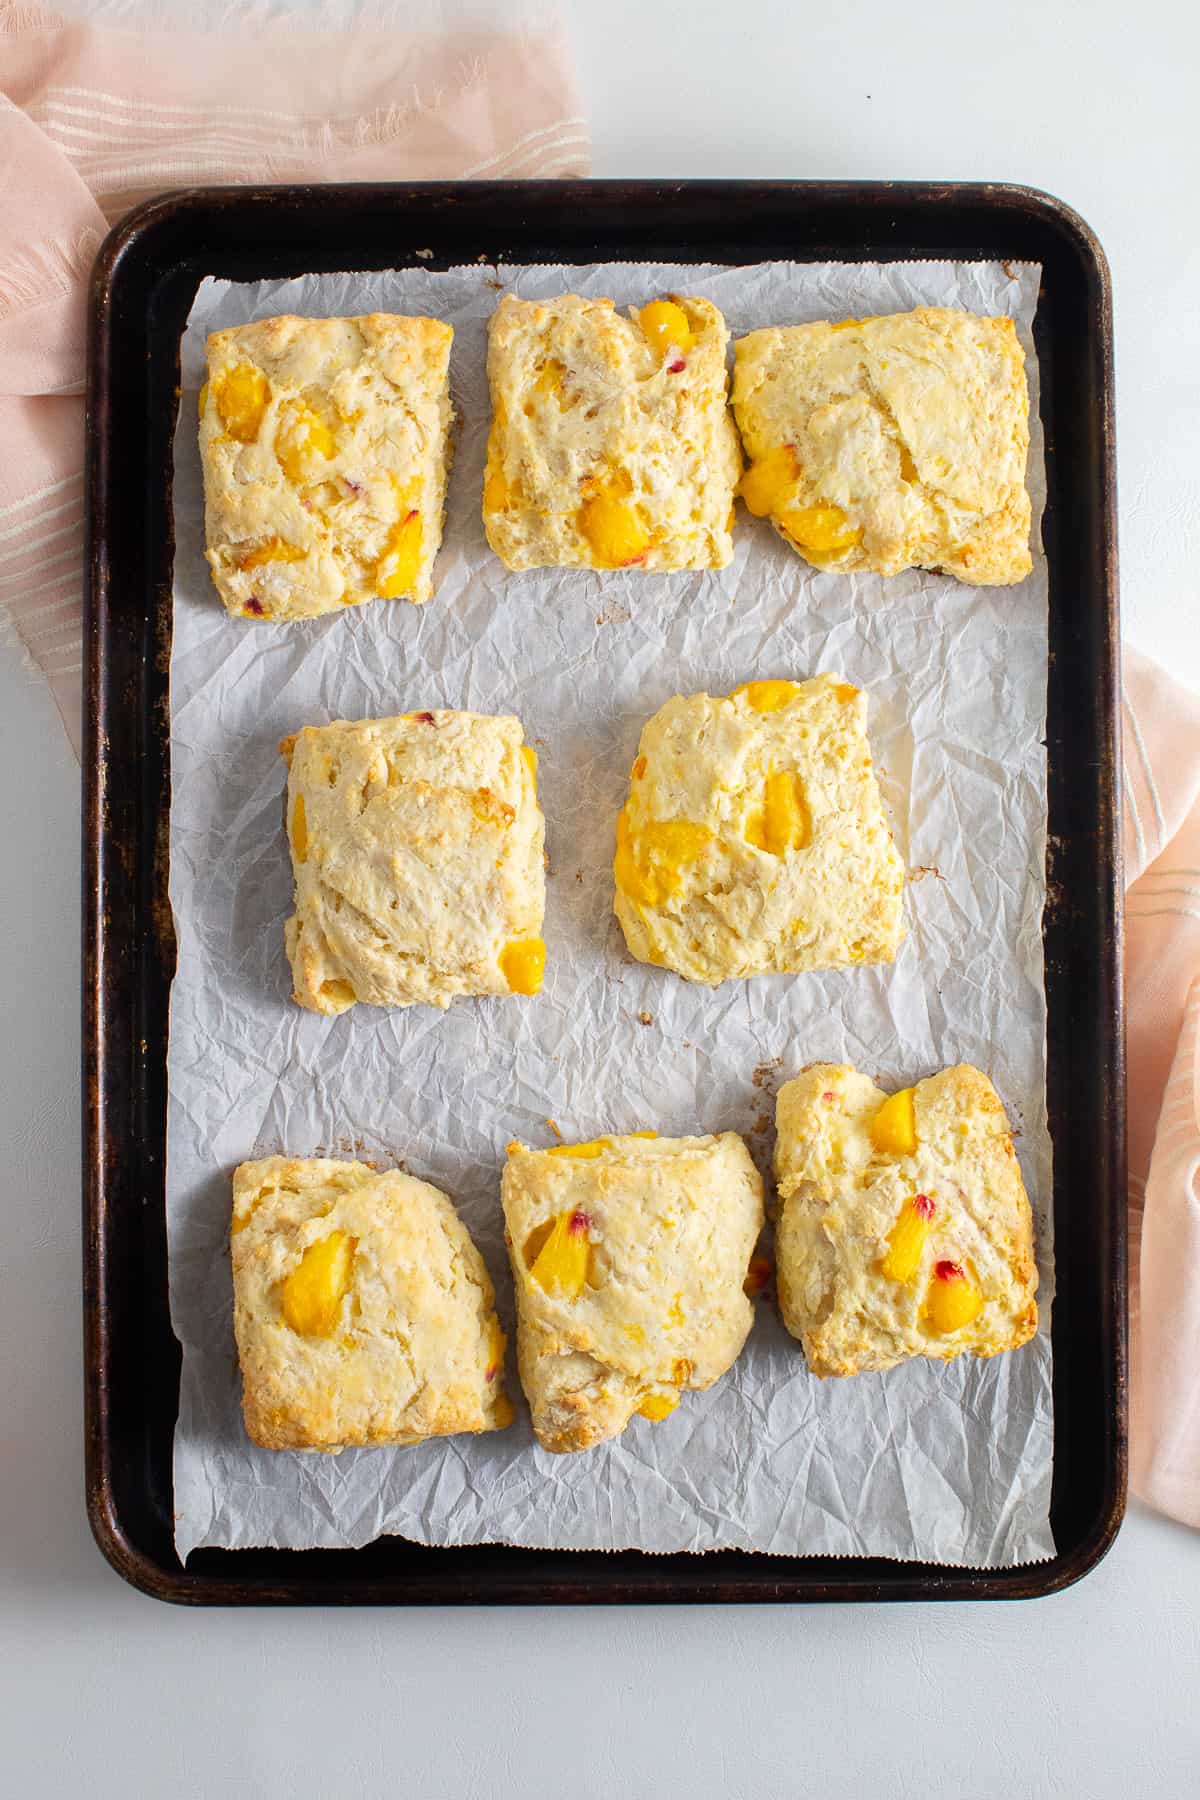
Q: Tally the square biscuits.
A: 8